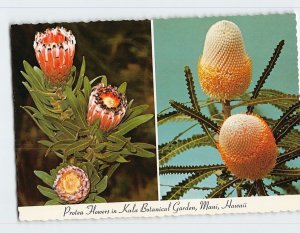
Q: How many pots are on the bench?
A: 0